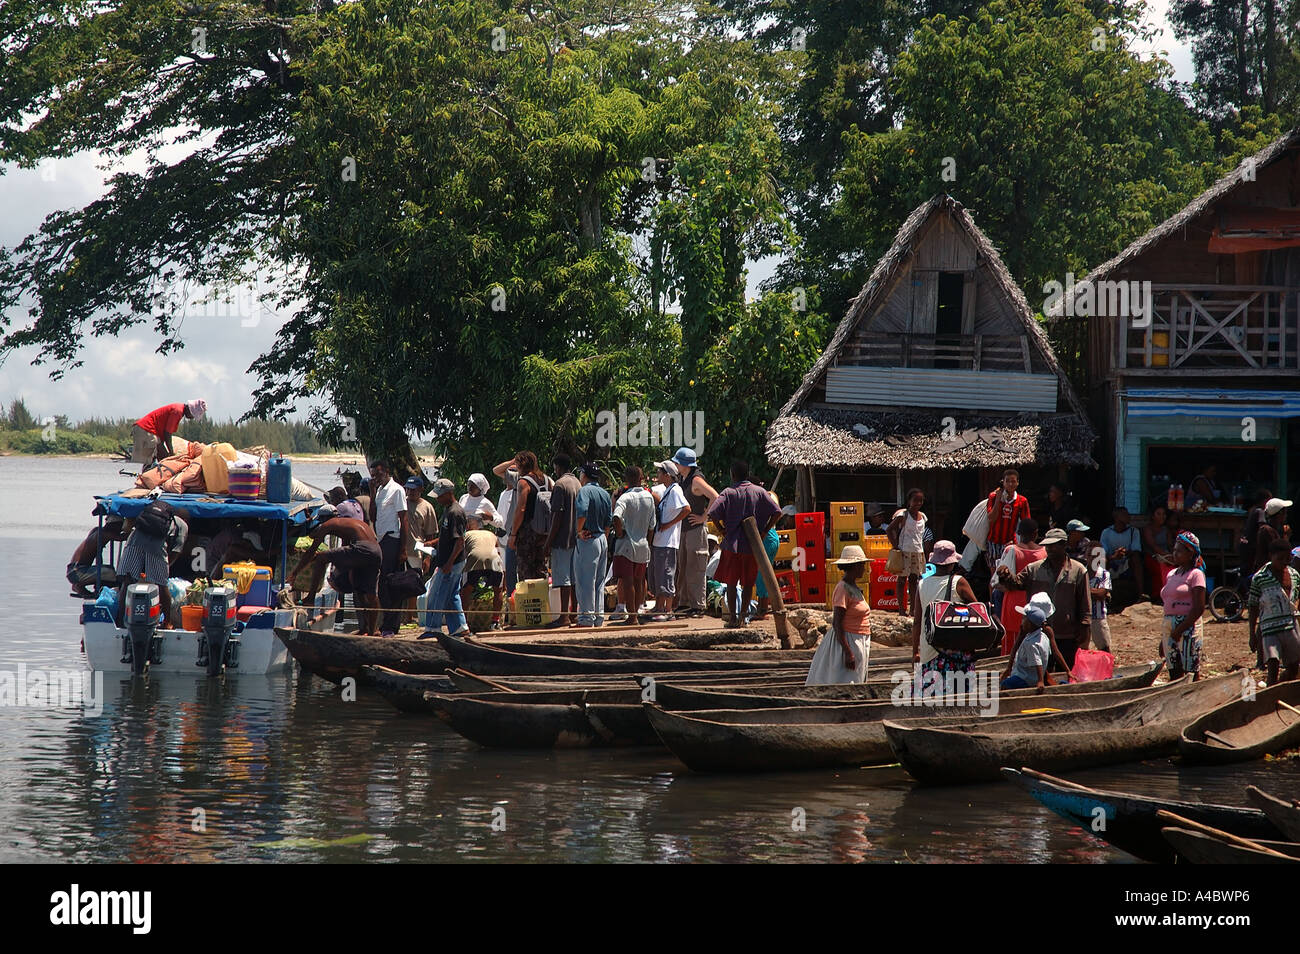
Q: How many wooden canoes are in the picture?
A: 12